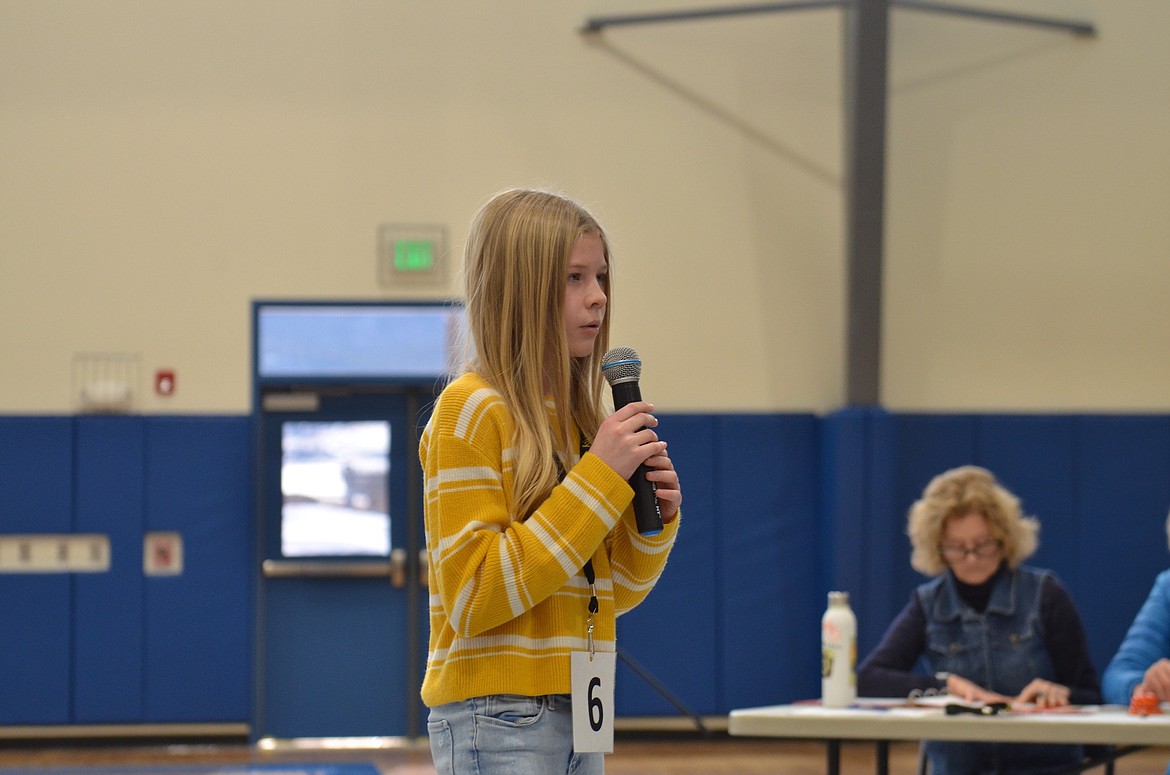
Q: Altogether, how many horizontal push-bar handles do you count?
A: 1